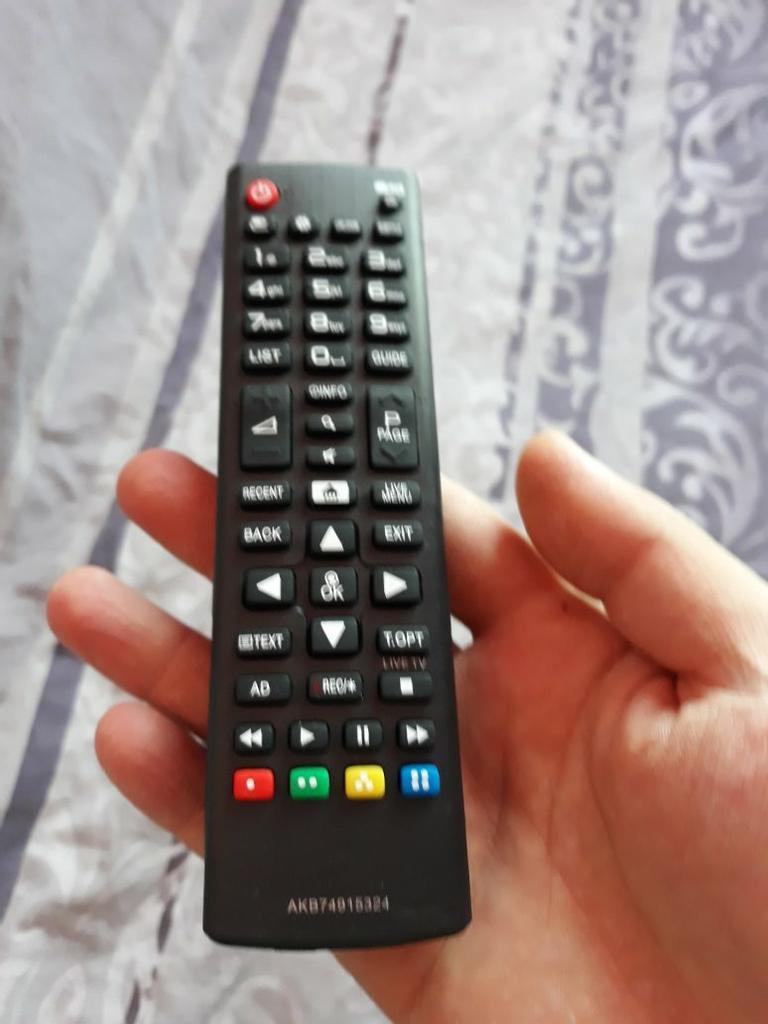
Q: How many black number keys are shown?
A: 10